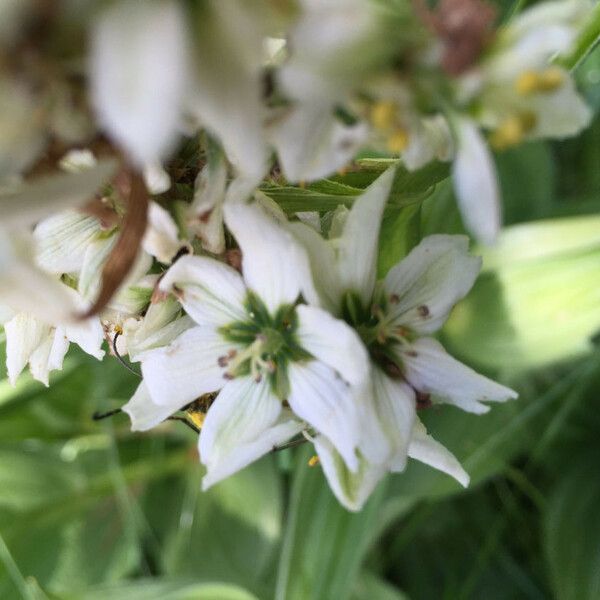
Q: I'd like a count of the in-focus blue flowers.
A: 0